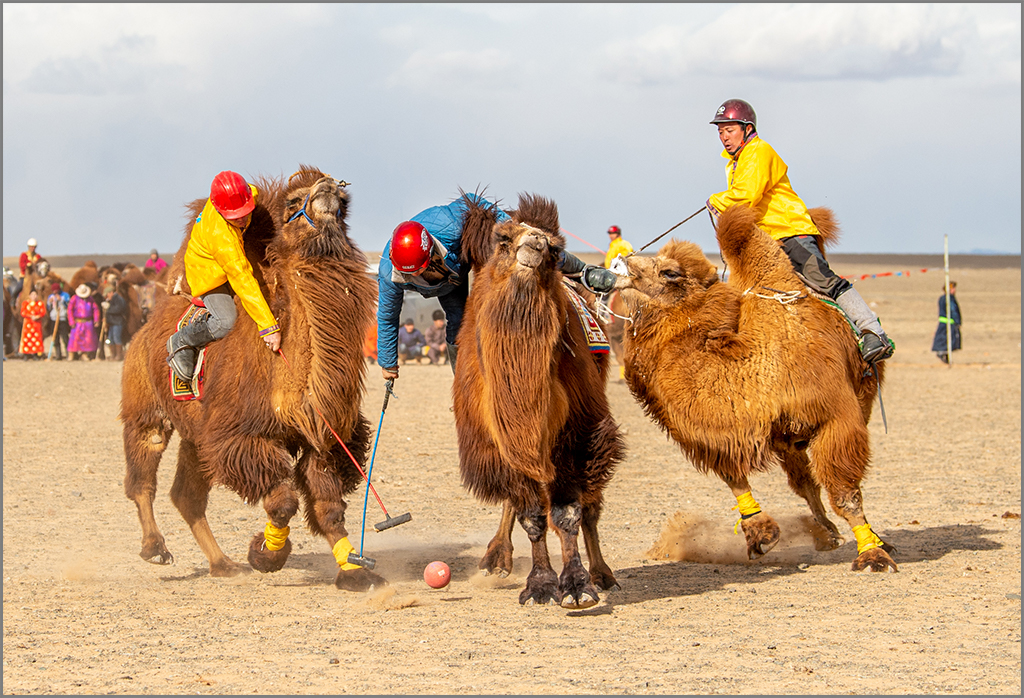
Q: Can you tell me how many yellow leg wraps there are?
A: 4